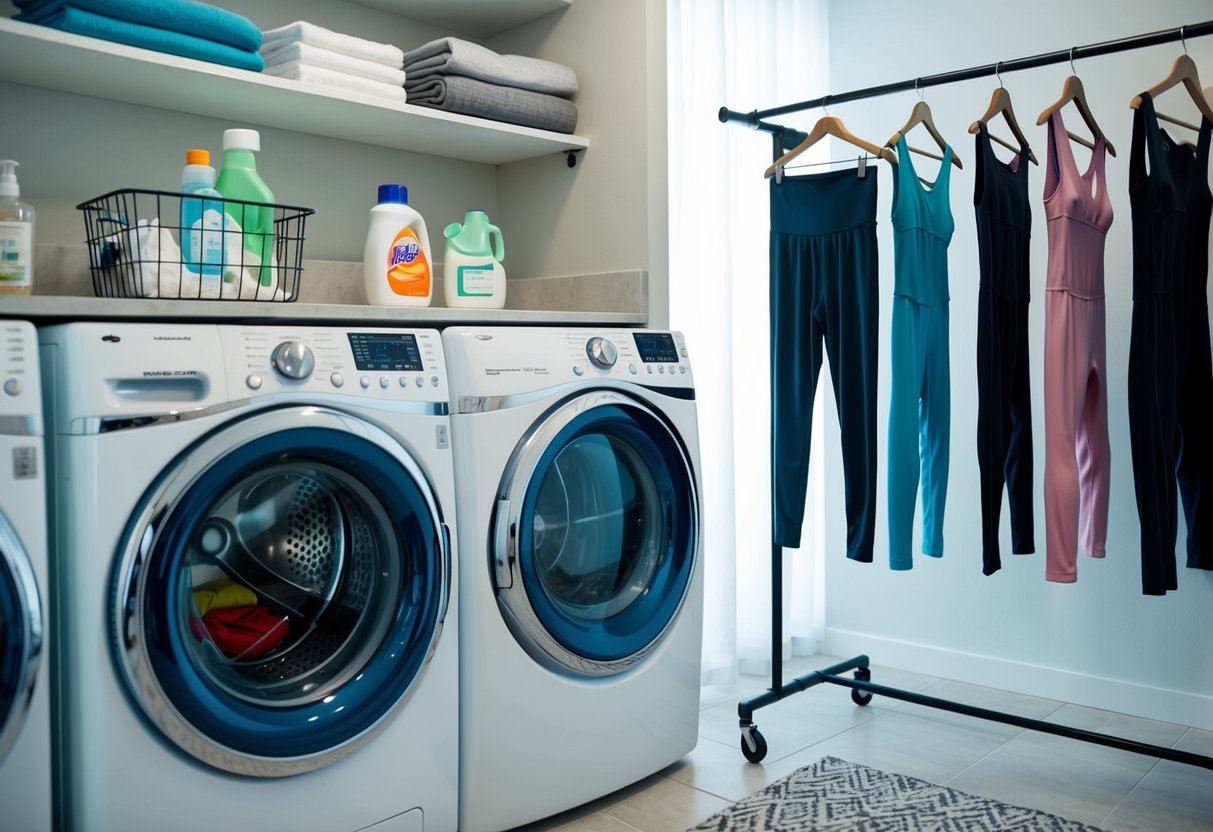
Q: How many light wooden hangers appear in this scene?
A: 5